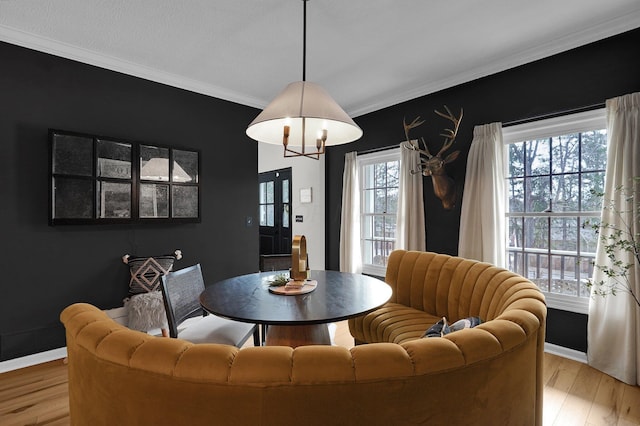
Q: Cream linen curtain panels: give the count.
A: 4